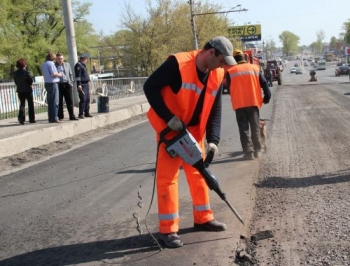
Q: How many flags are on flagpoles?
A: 0